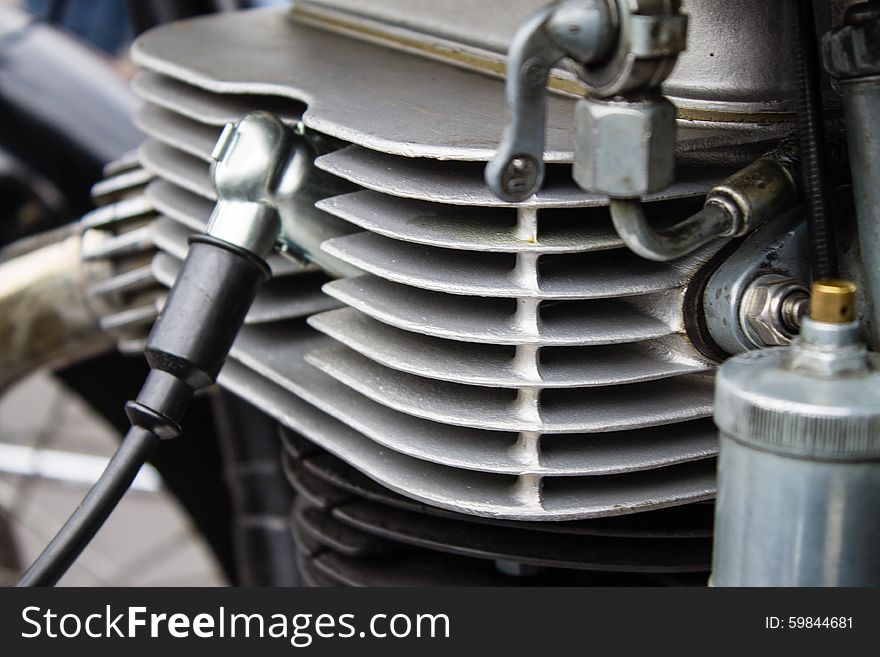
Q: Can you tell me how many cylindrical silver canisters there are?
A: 1